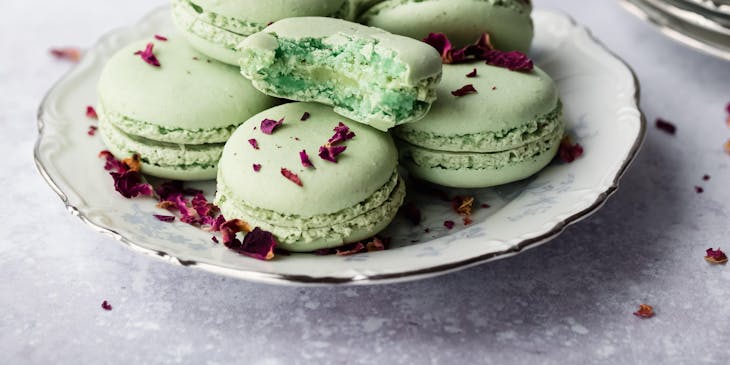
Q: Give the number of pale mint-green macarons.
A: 6